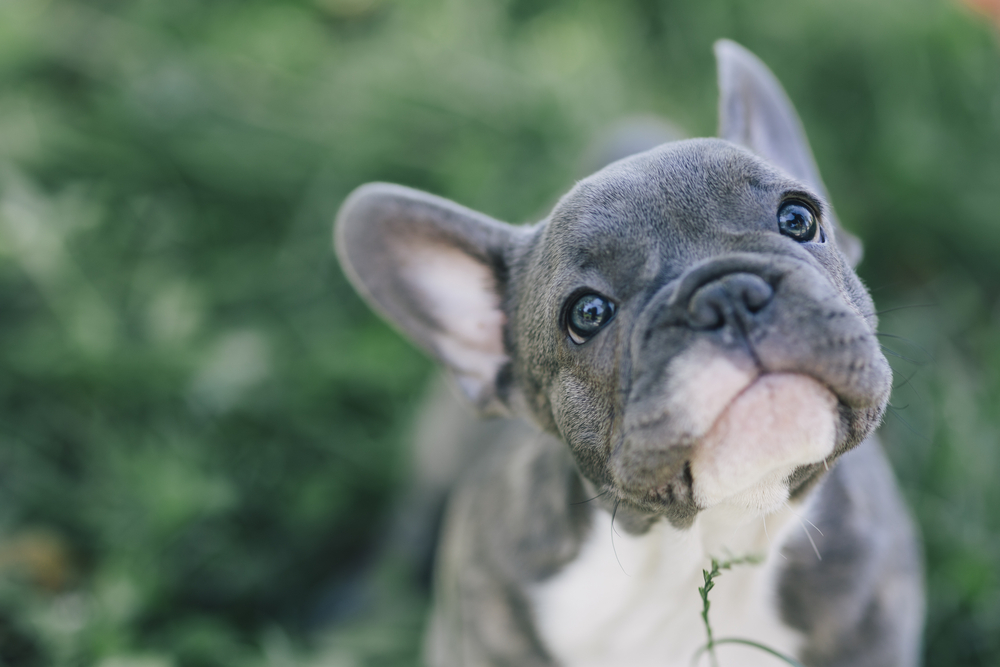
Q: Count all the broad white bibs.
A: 1